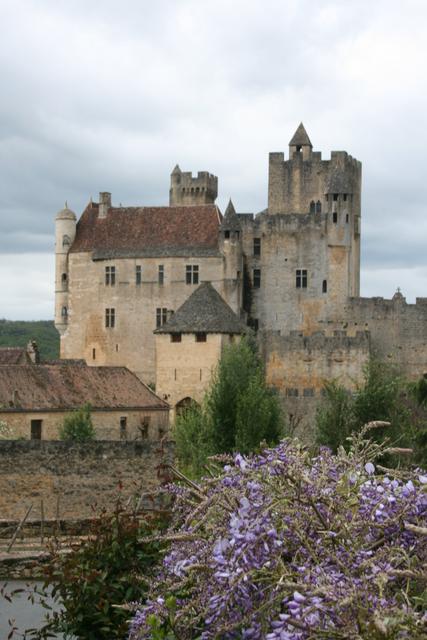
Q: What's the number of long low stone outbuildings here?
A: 1